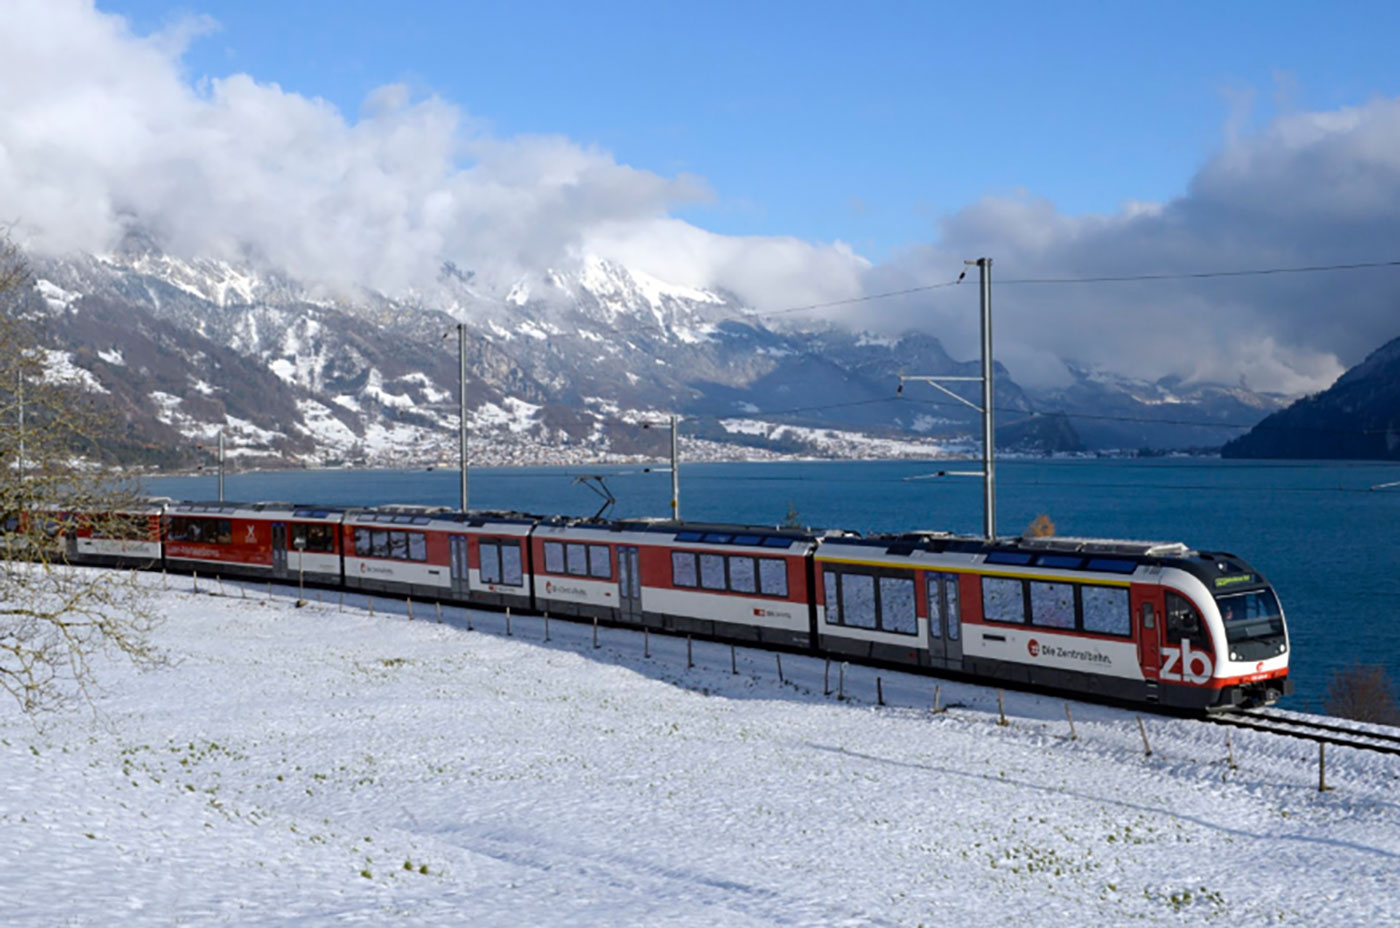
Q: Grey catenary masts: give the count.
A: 5